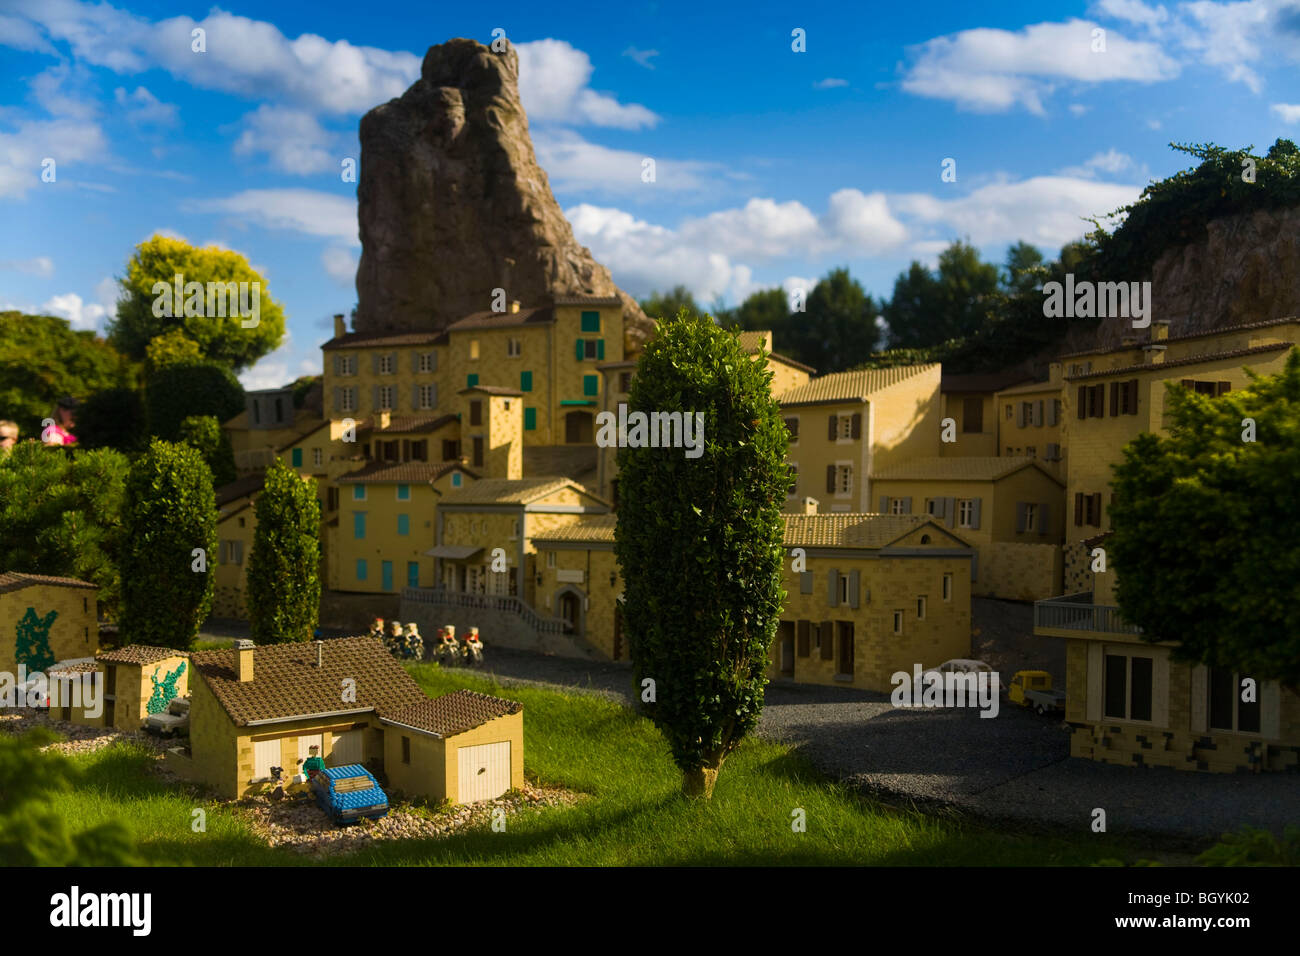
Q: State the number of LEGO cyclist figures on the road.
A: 5